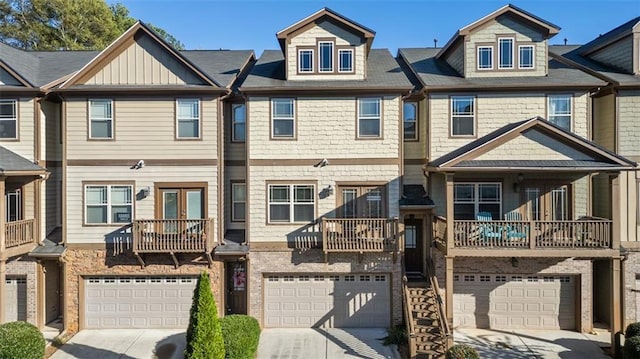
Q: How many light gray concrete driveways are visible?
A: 3